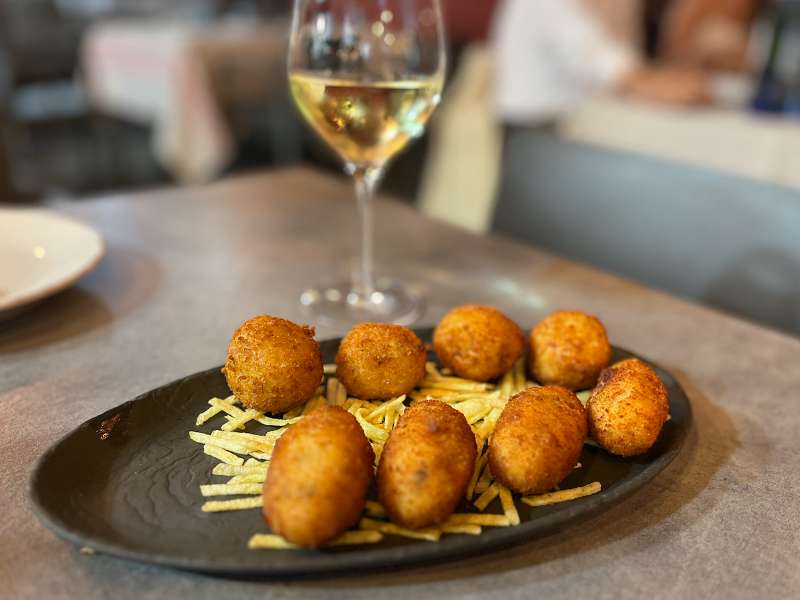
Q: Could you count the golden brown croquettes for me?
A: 8